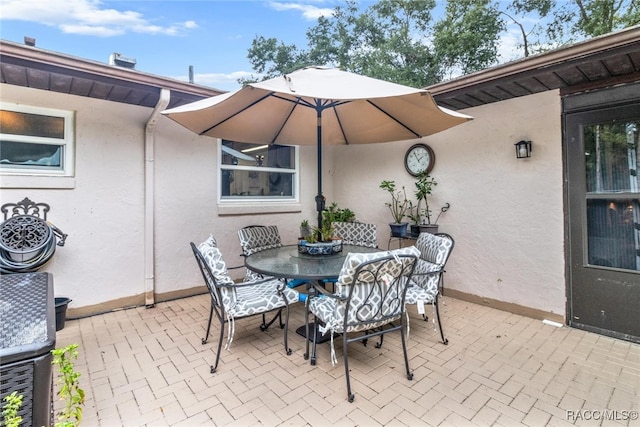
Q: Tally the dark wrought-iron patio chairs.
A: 5